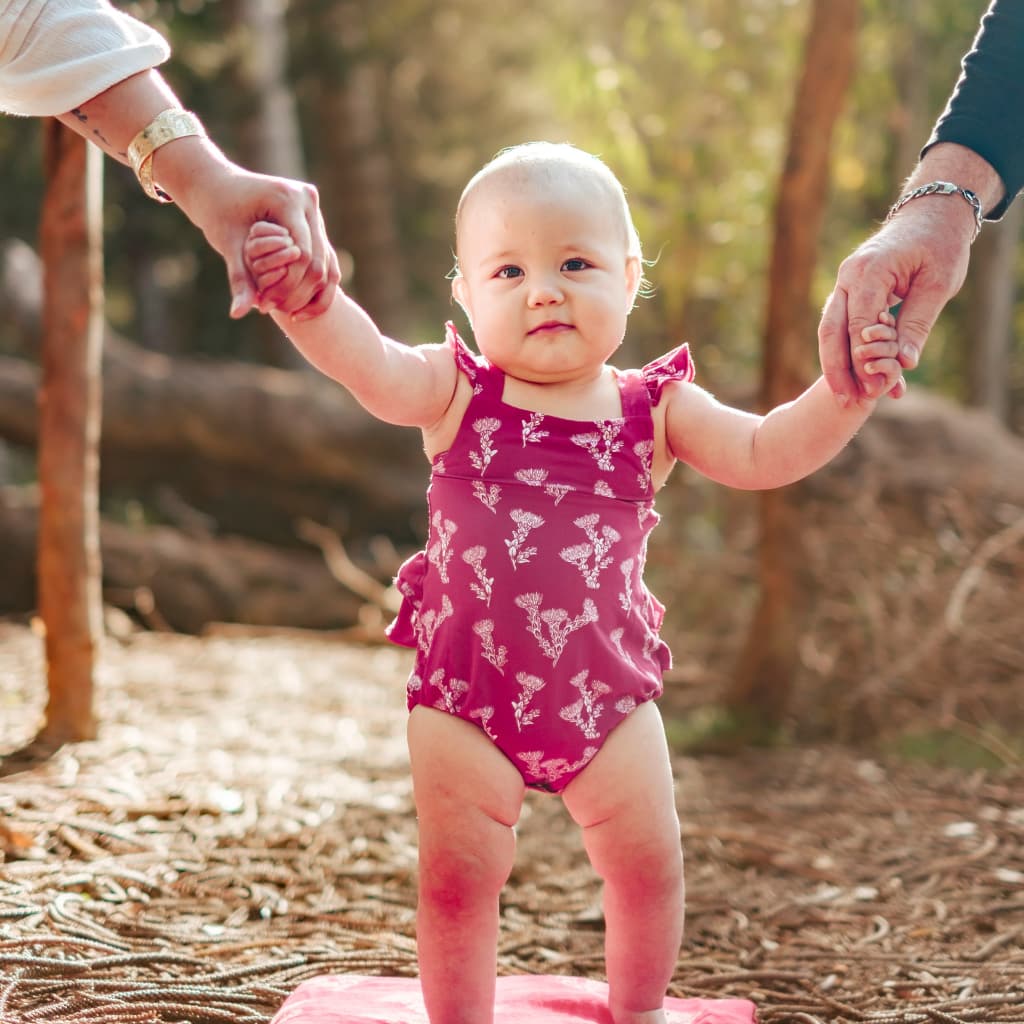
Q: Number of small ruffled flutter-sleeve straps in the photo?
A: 2